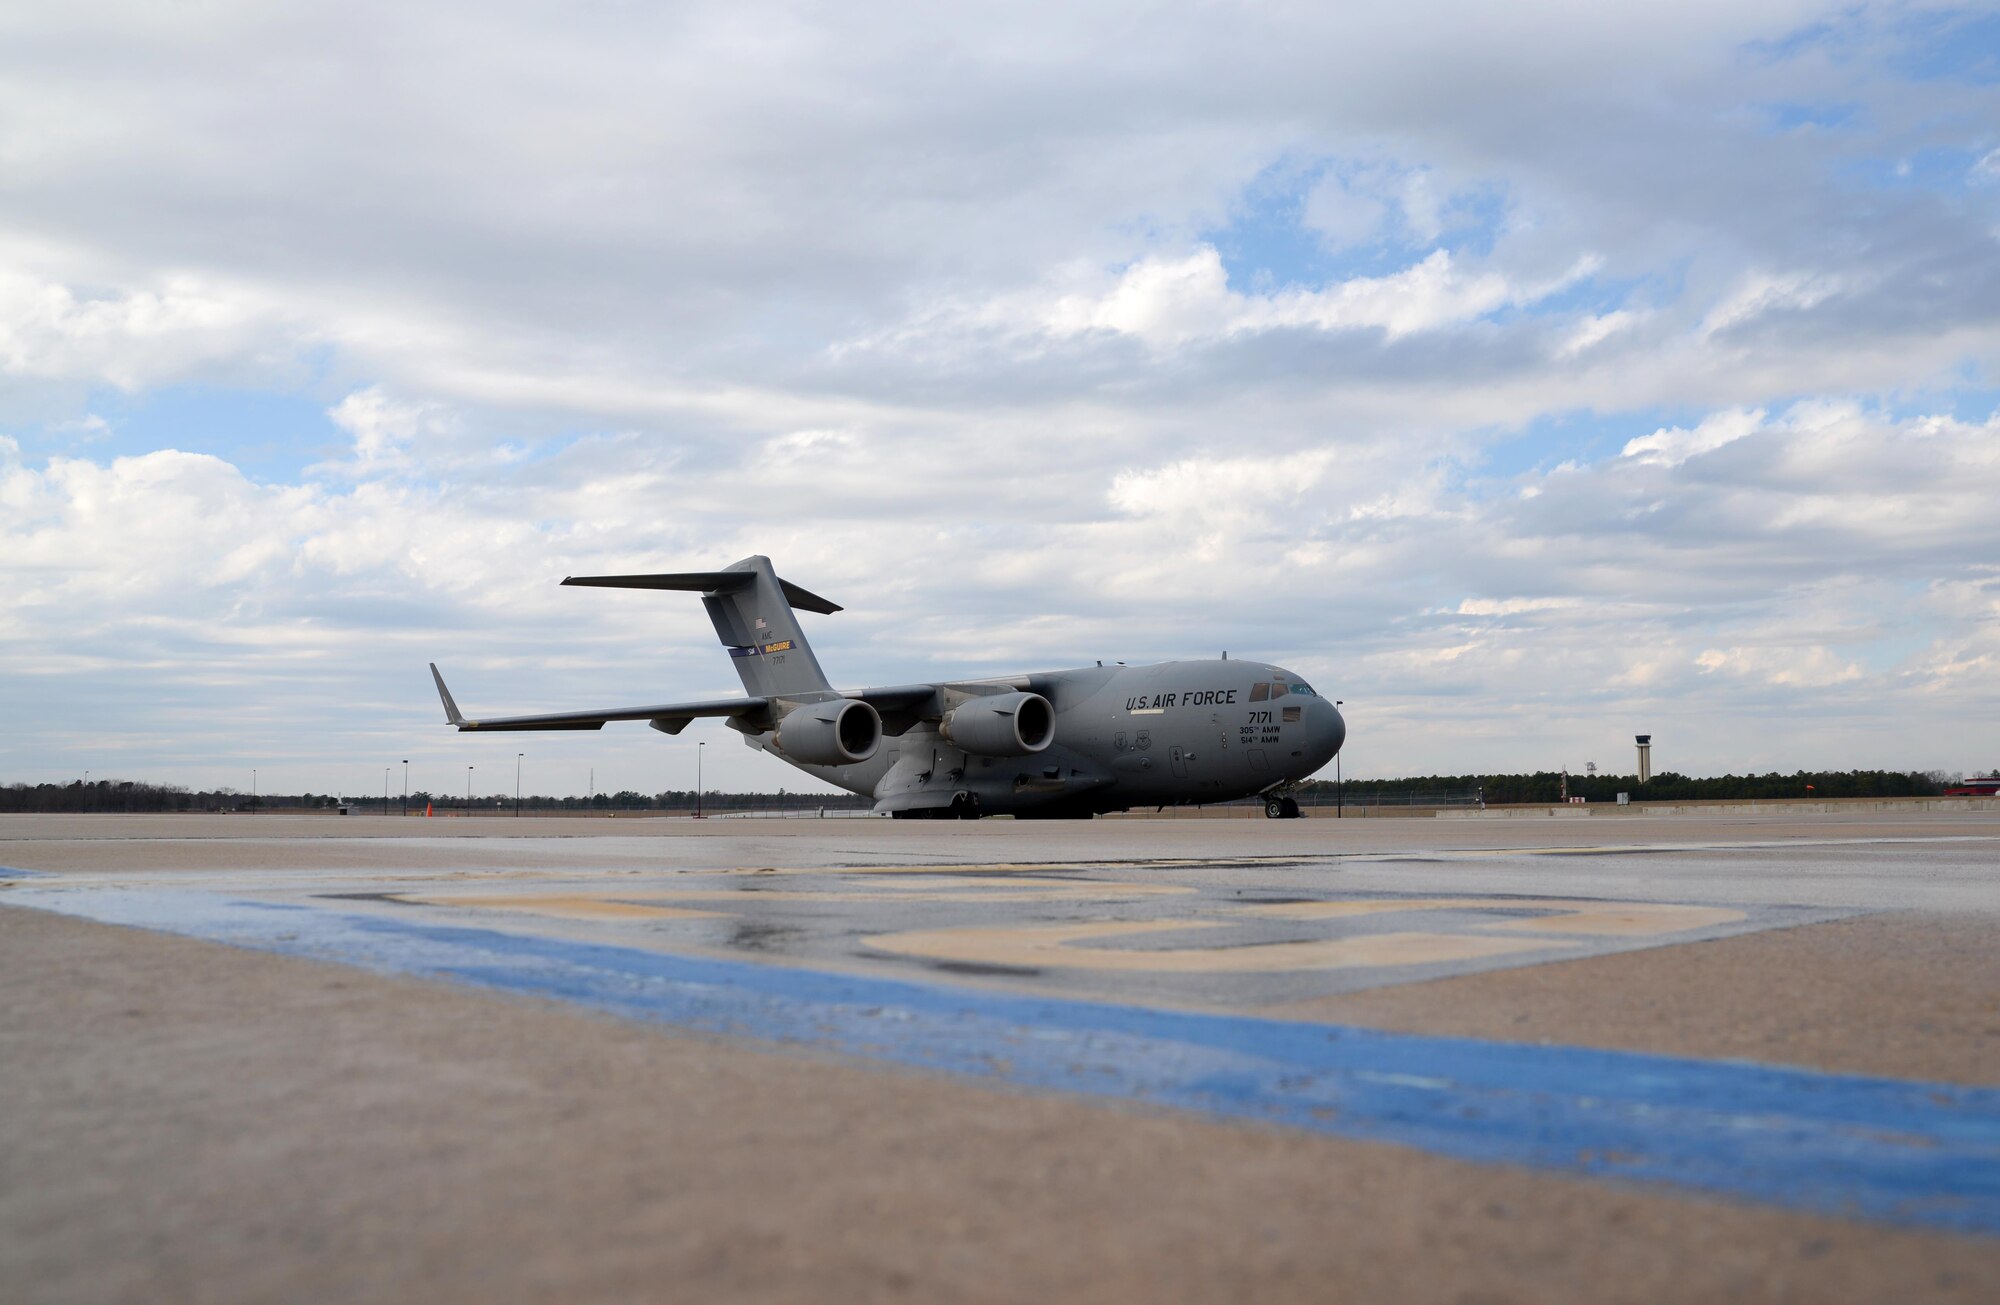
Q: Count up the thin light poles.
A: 8